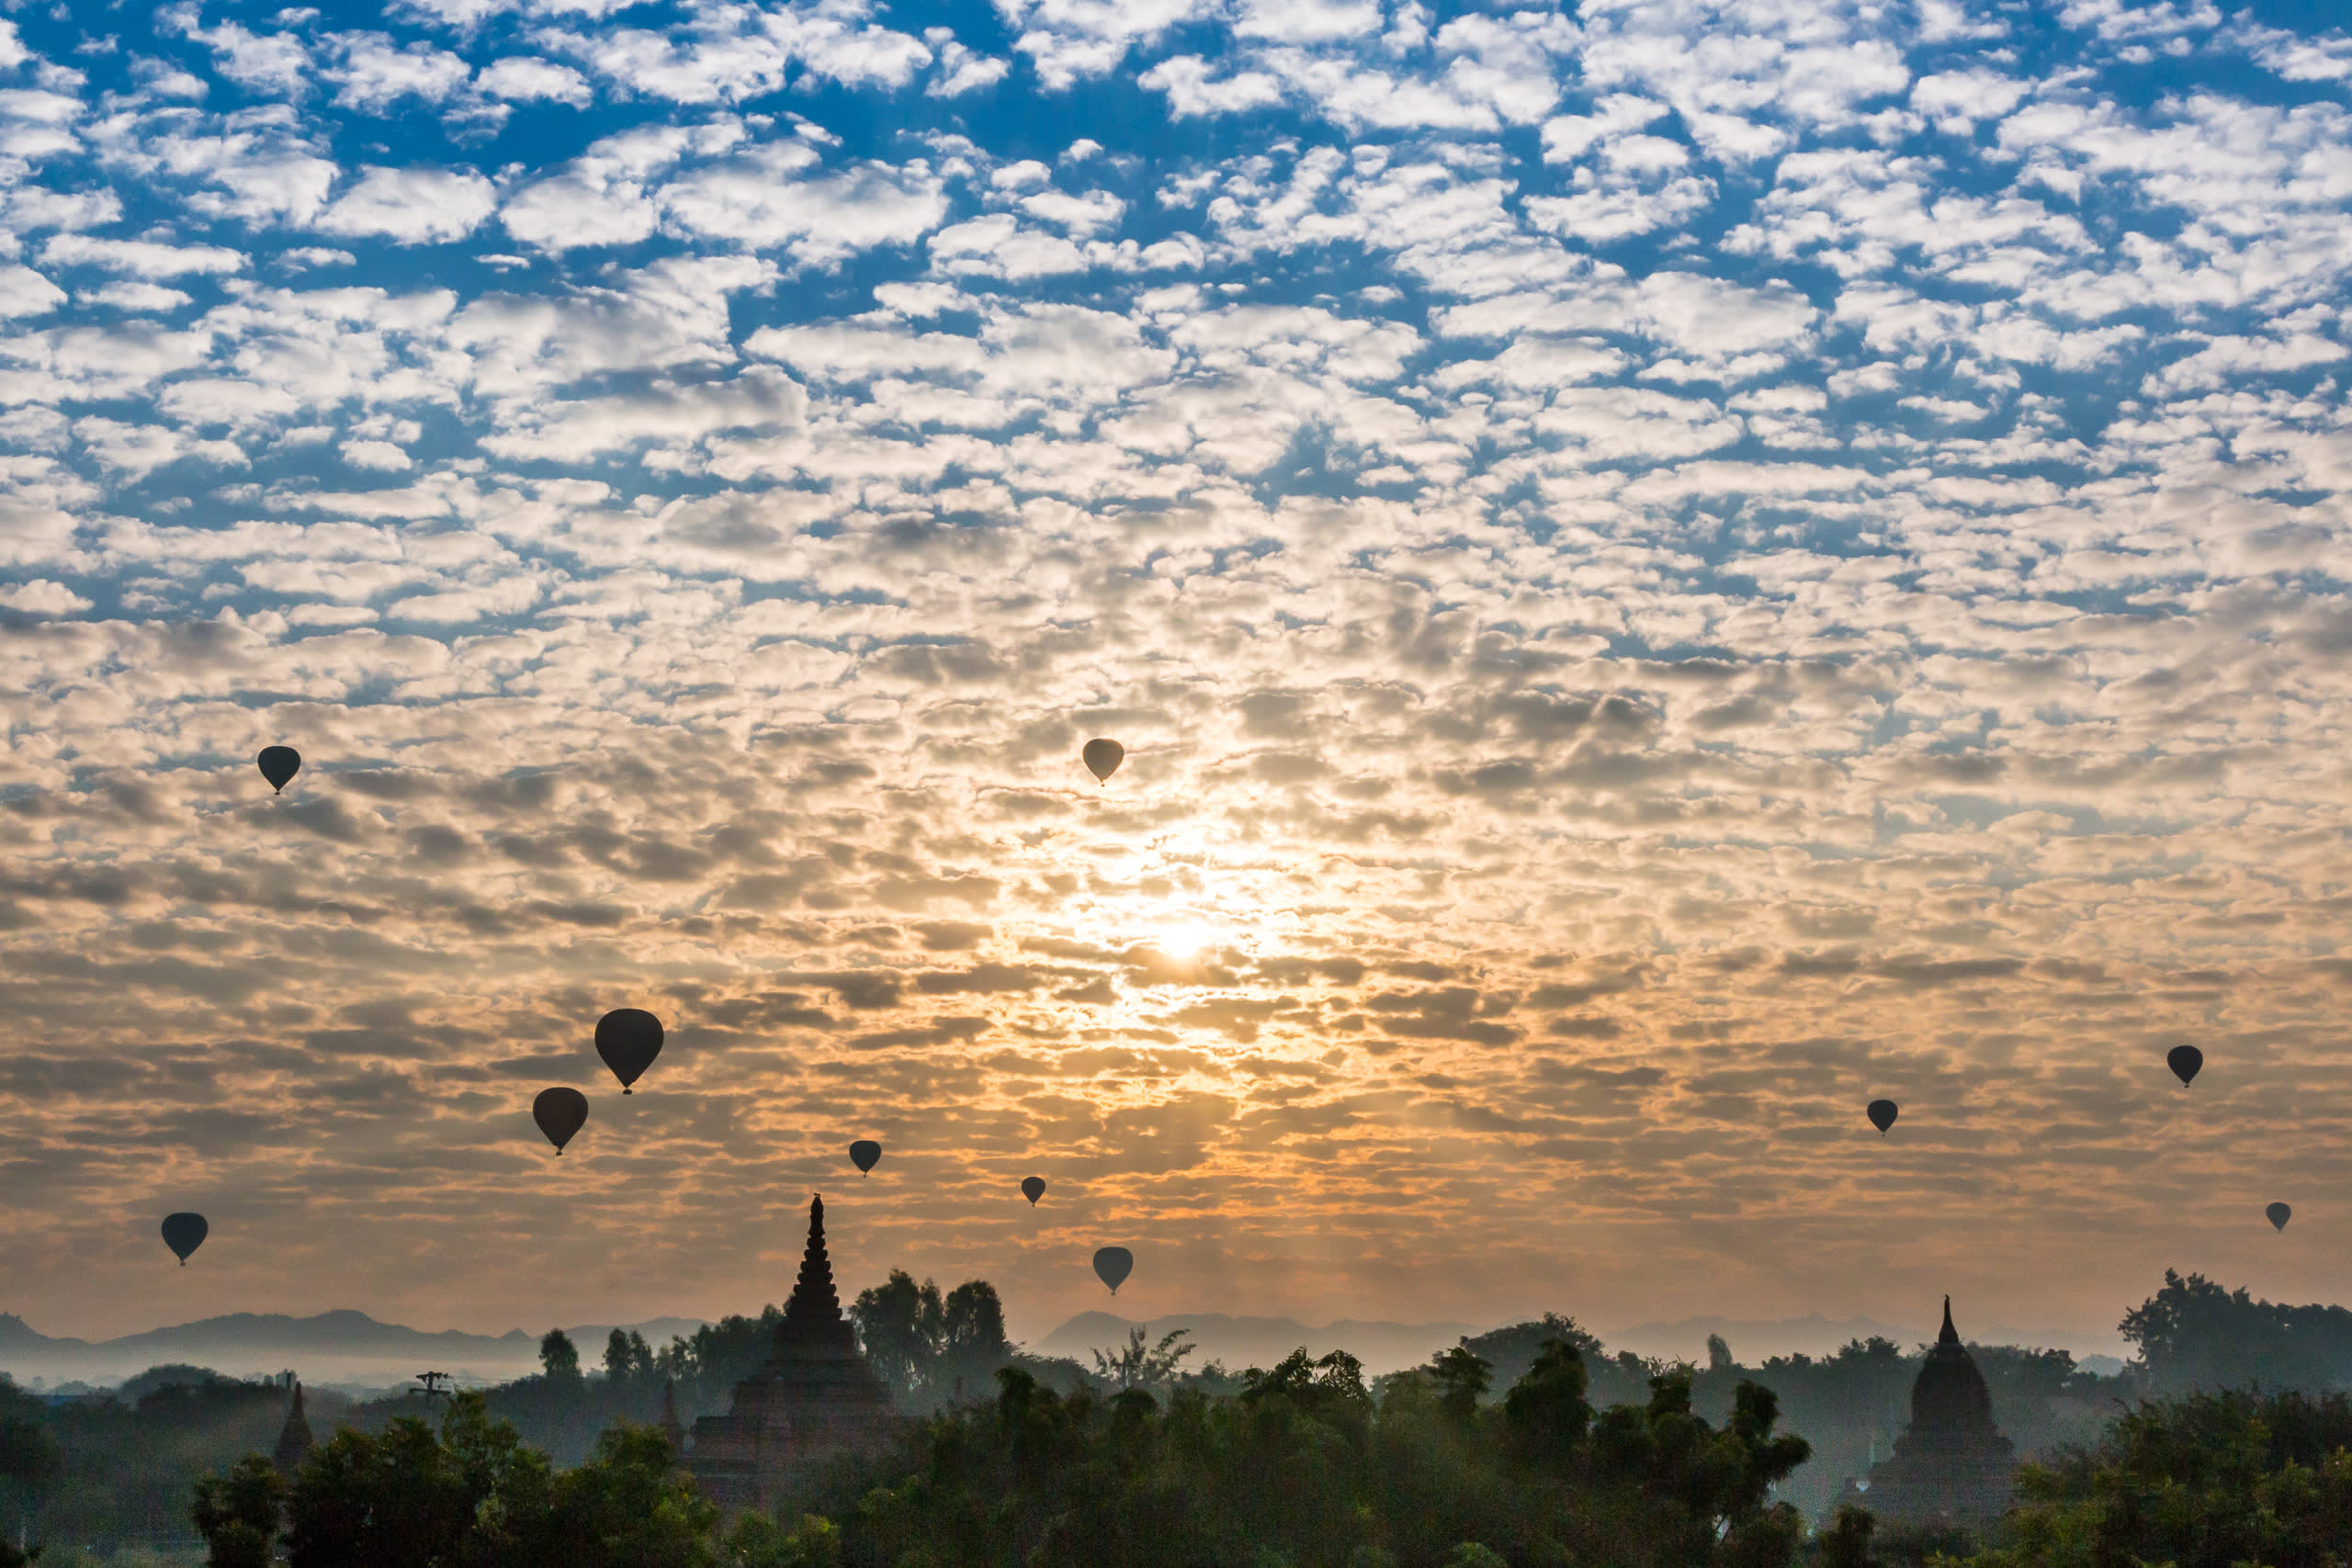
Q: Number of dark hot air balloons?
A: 11